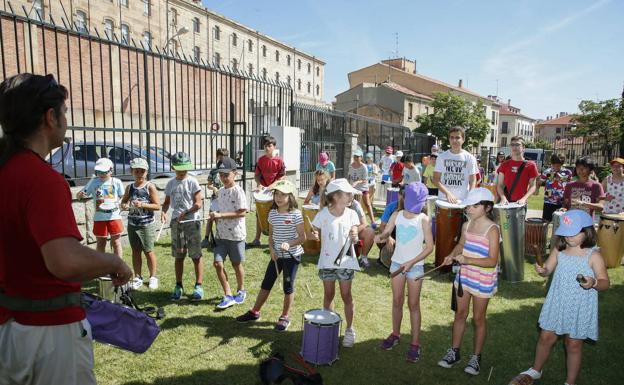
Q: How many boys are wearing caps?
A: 4